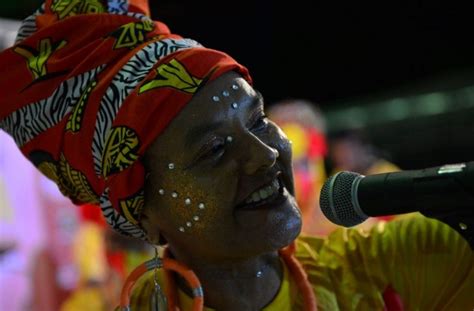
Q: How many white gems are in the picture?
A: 13